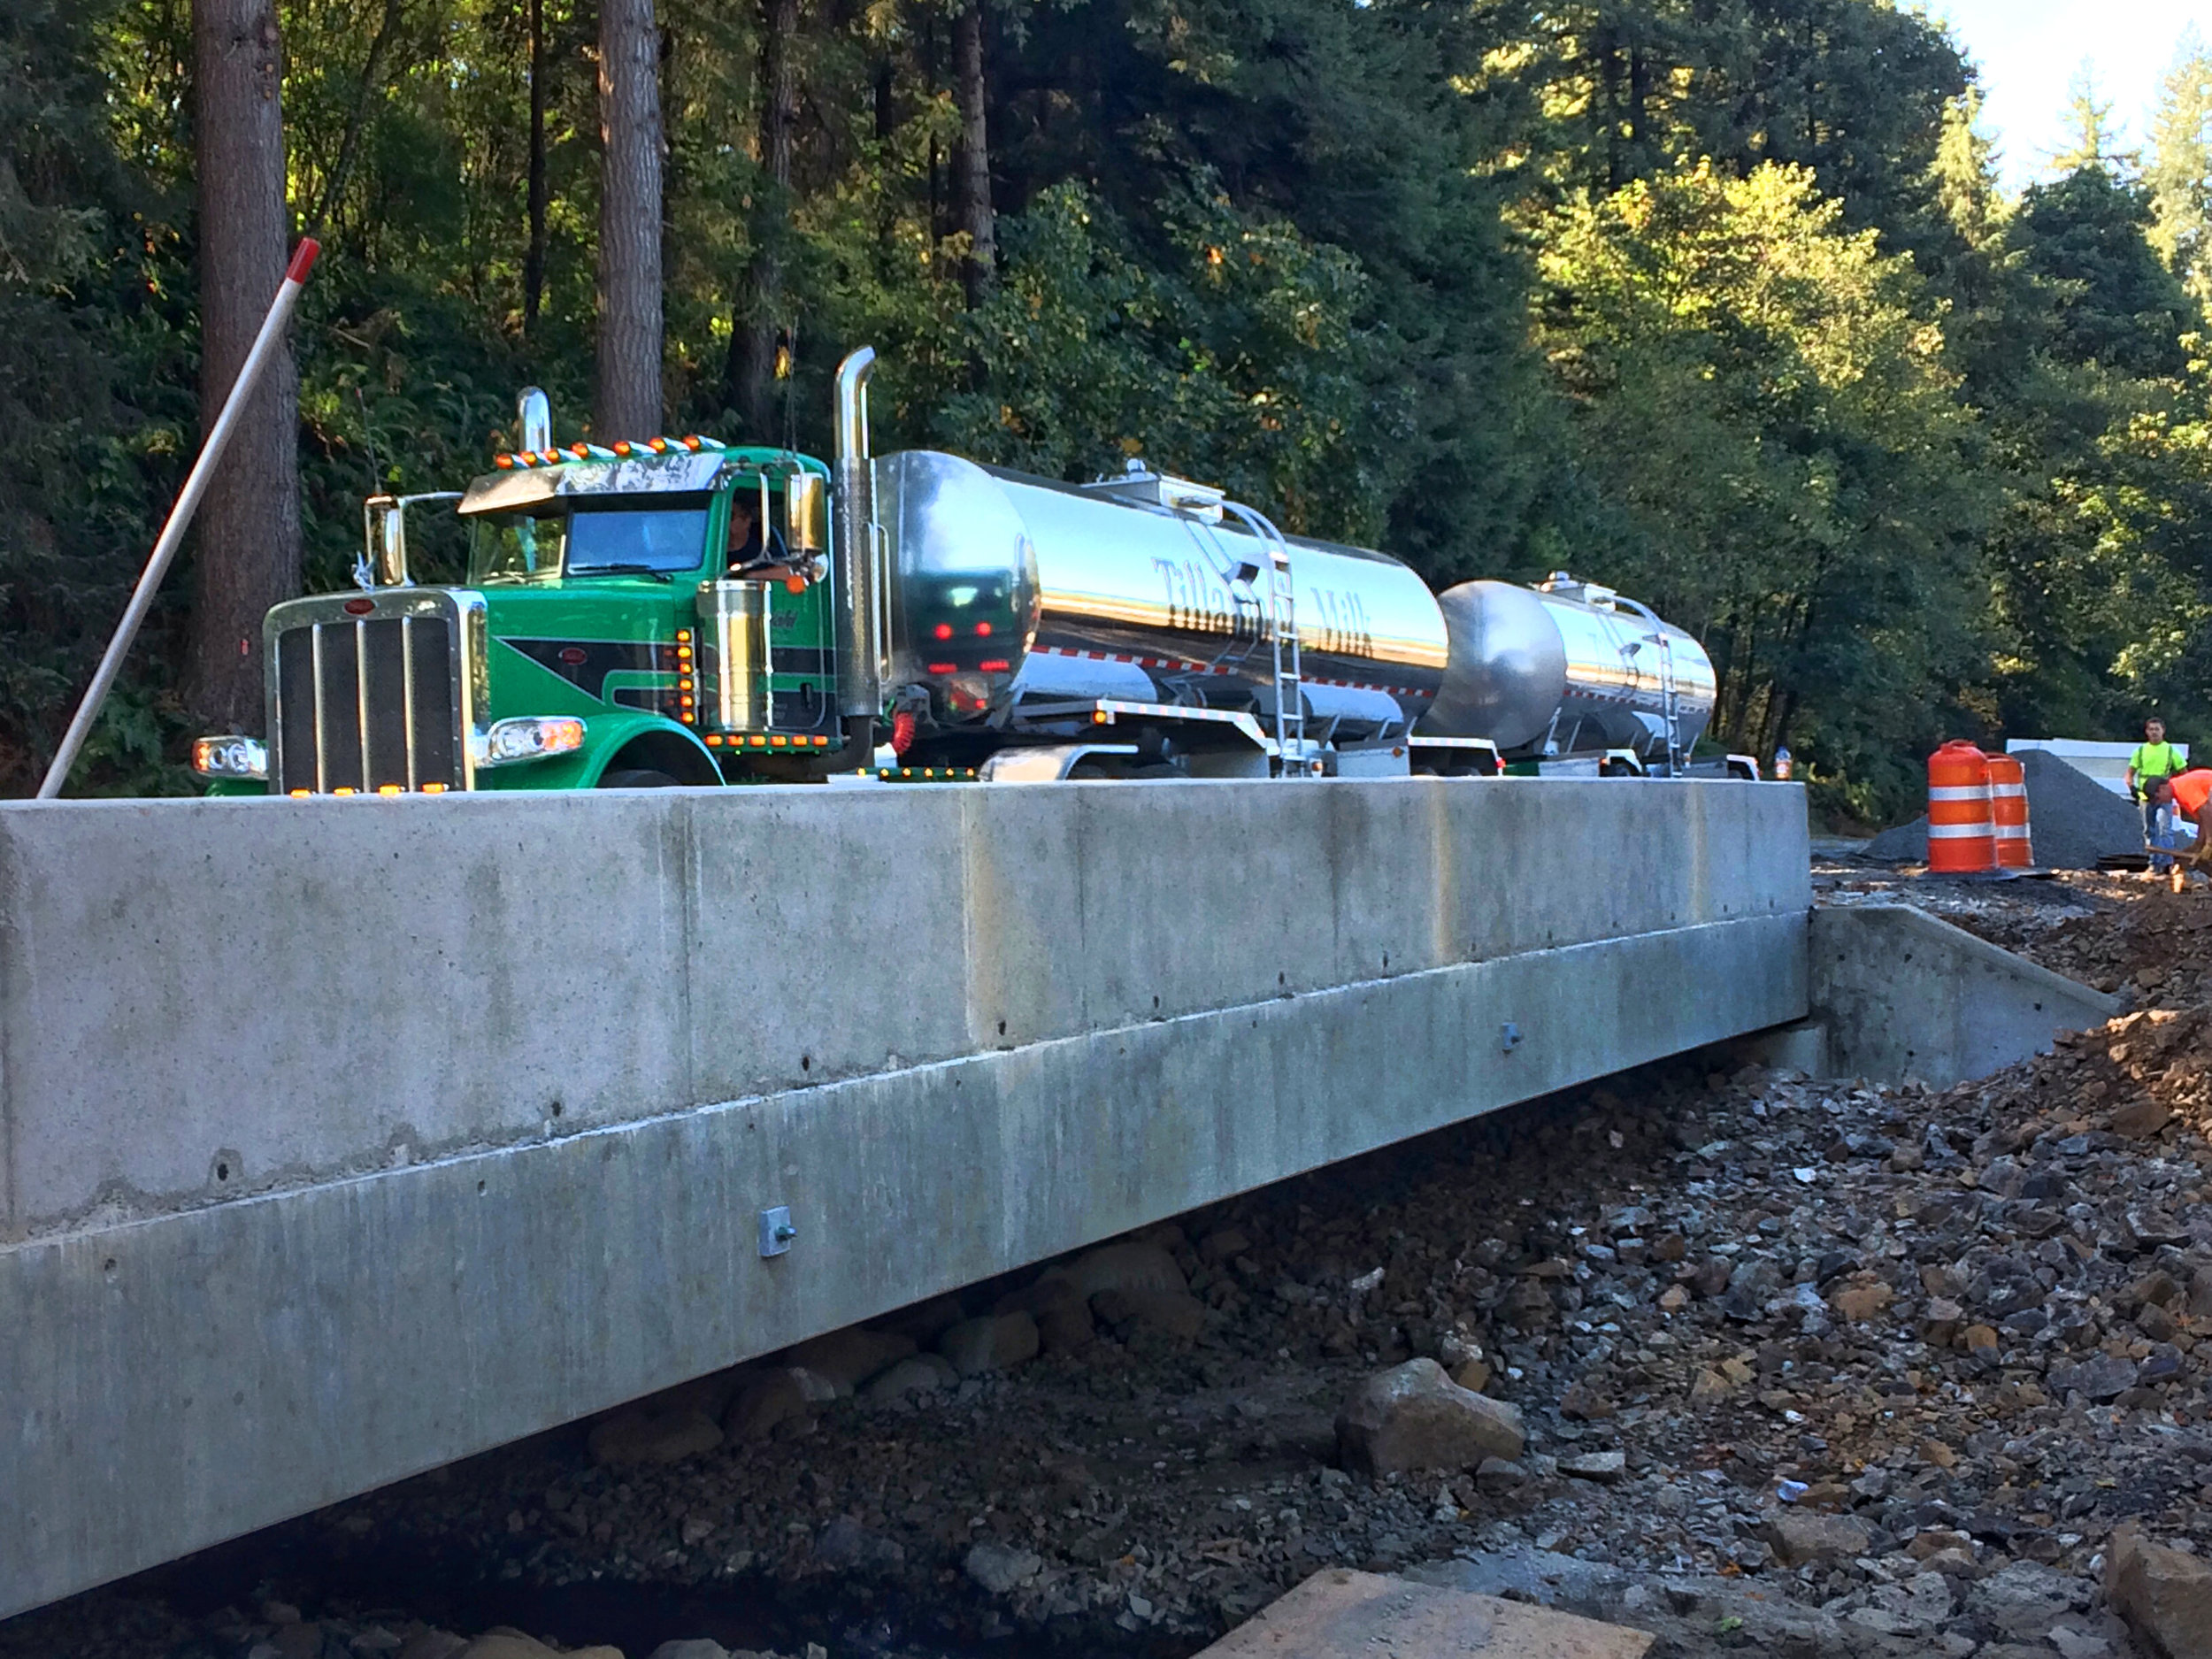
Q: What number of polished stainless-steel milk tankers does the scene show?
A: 2